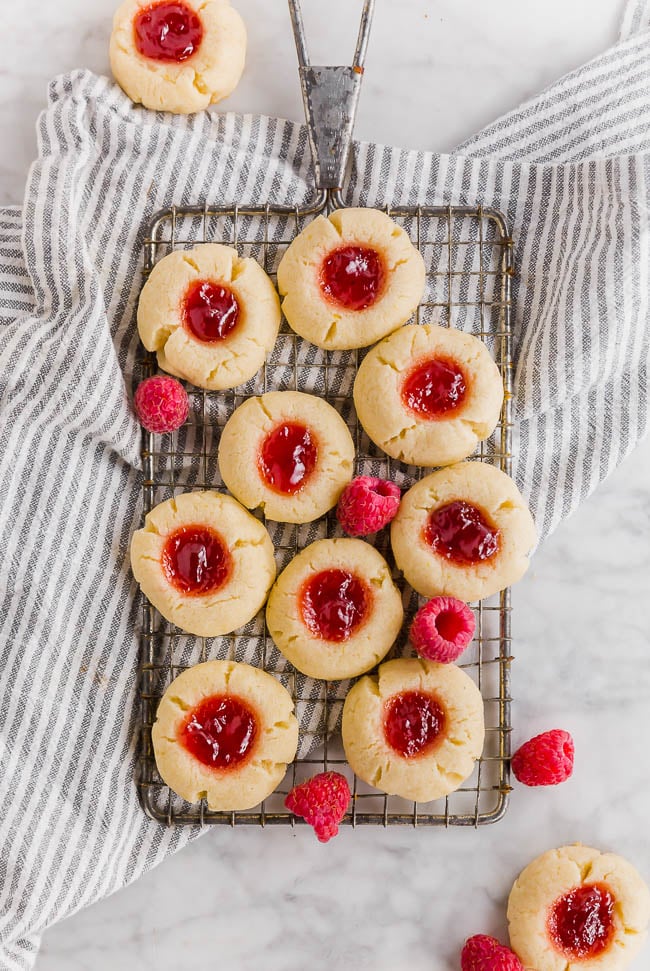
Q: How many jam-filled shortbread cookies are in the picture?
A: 11